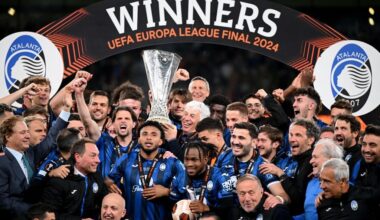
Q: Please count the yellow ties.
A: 0